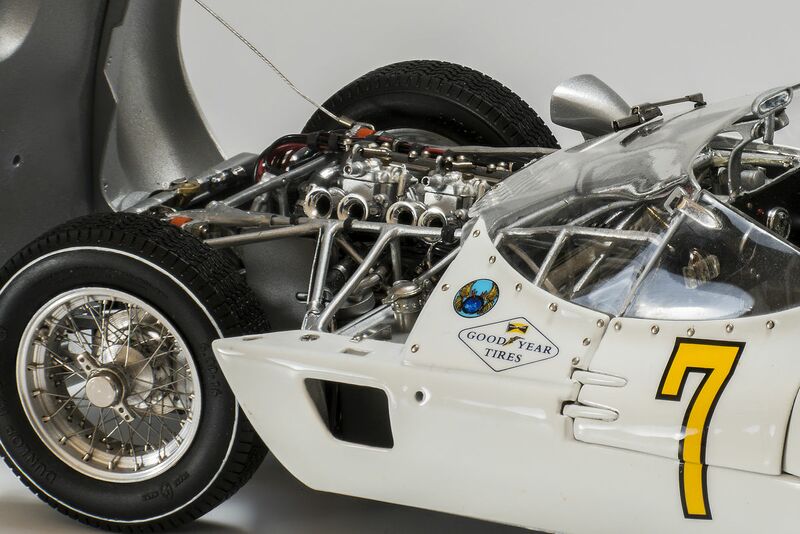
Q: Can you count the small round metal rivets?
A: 14